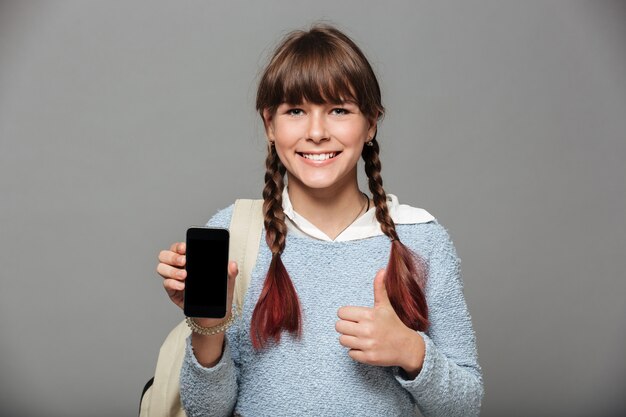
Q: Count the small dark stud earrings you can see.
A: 2